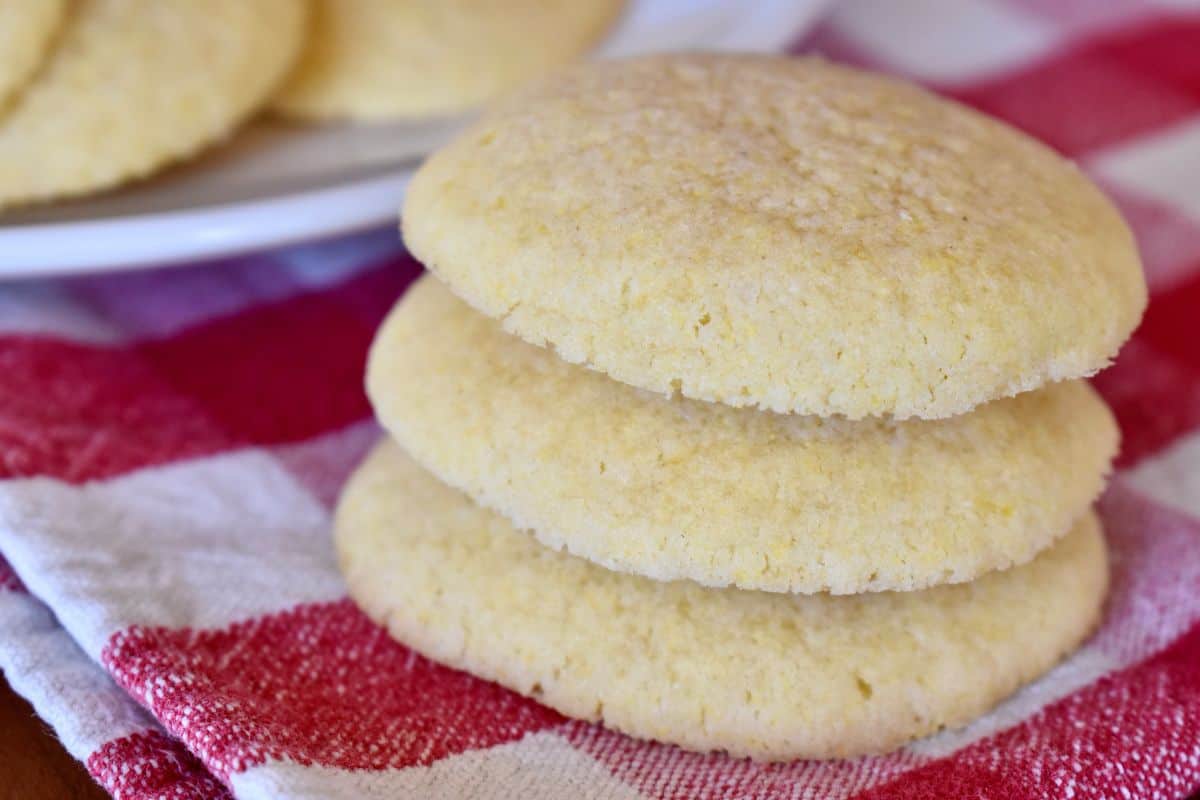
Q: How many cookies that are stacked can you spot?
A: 3